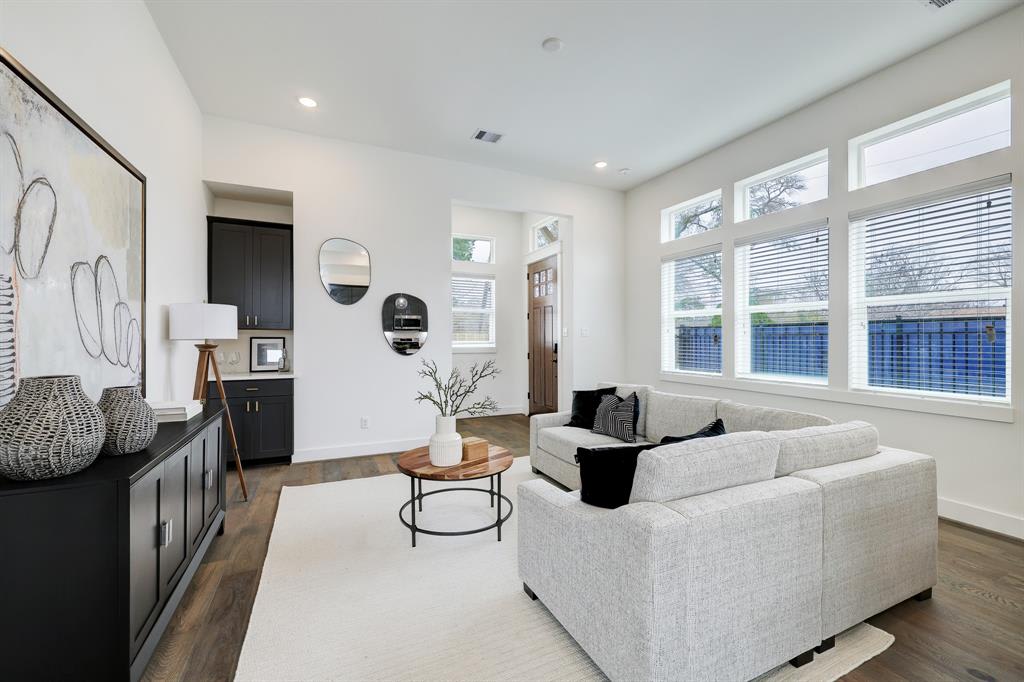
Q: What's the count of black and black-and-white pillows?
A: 4